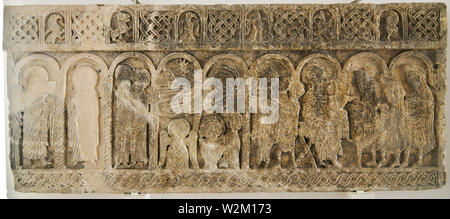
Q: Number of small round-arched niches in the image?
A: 6